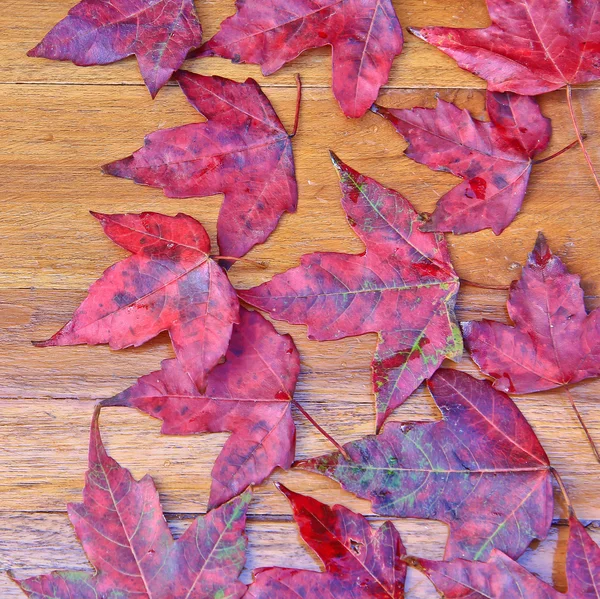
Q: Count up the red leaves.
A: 13